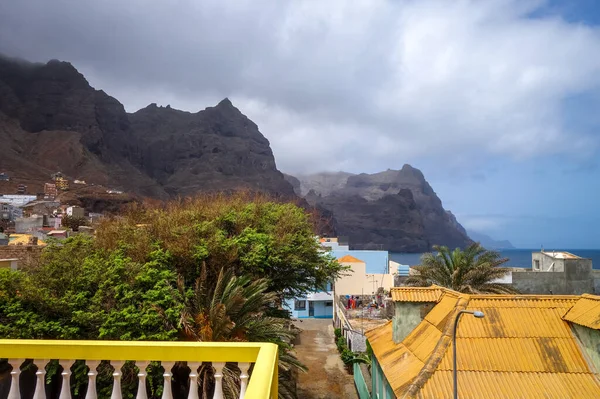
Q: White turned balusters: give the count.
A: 10